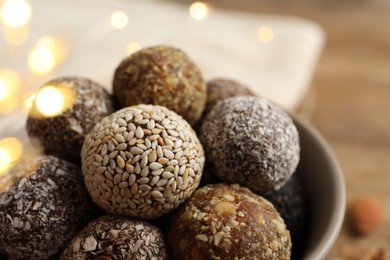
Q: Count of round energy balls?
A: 9